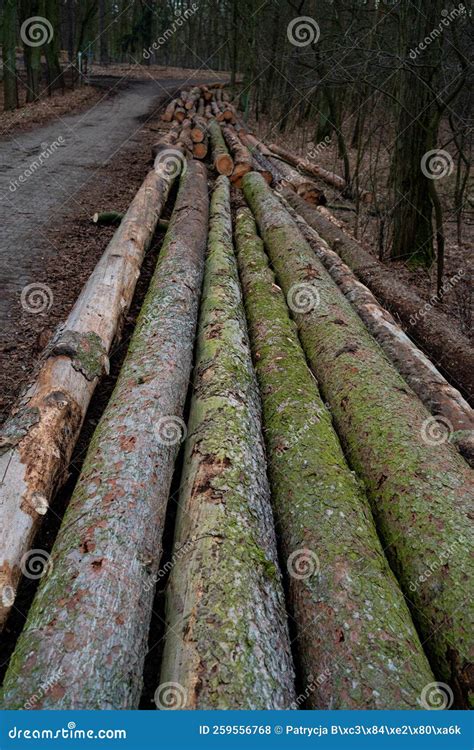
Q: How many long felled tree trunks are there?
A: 7